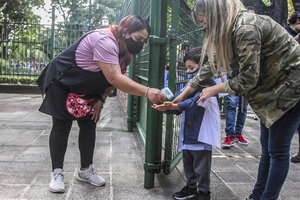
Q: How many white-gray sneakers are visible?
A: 2